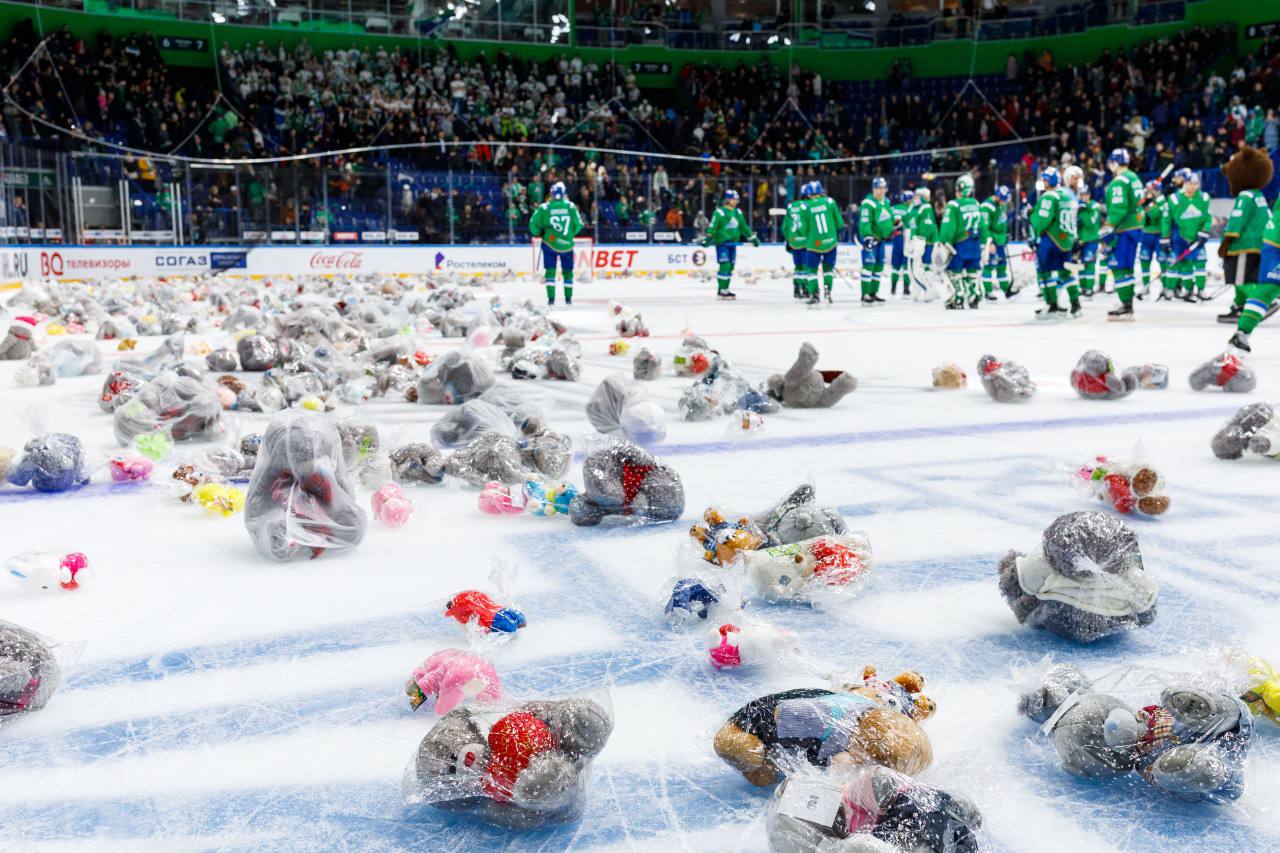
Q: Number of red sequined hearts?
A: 1